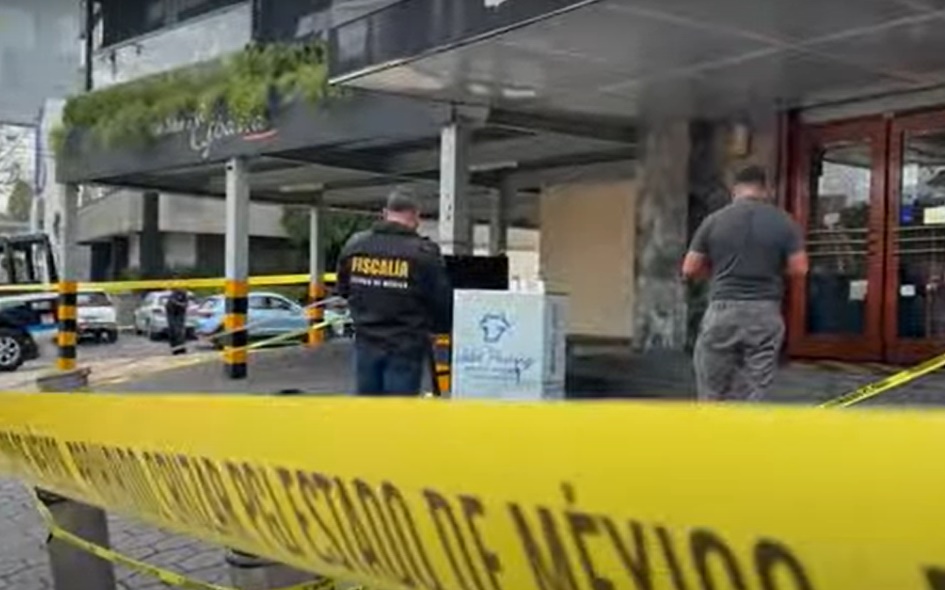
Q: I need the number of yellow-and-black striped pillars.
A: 4